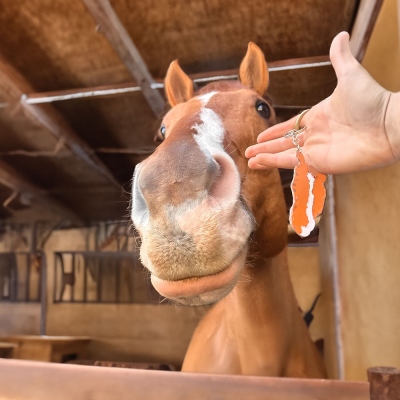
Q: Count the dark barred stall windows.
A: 2